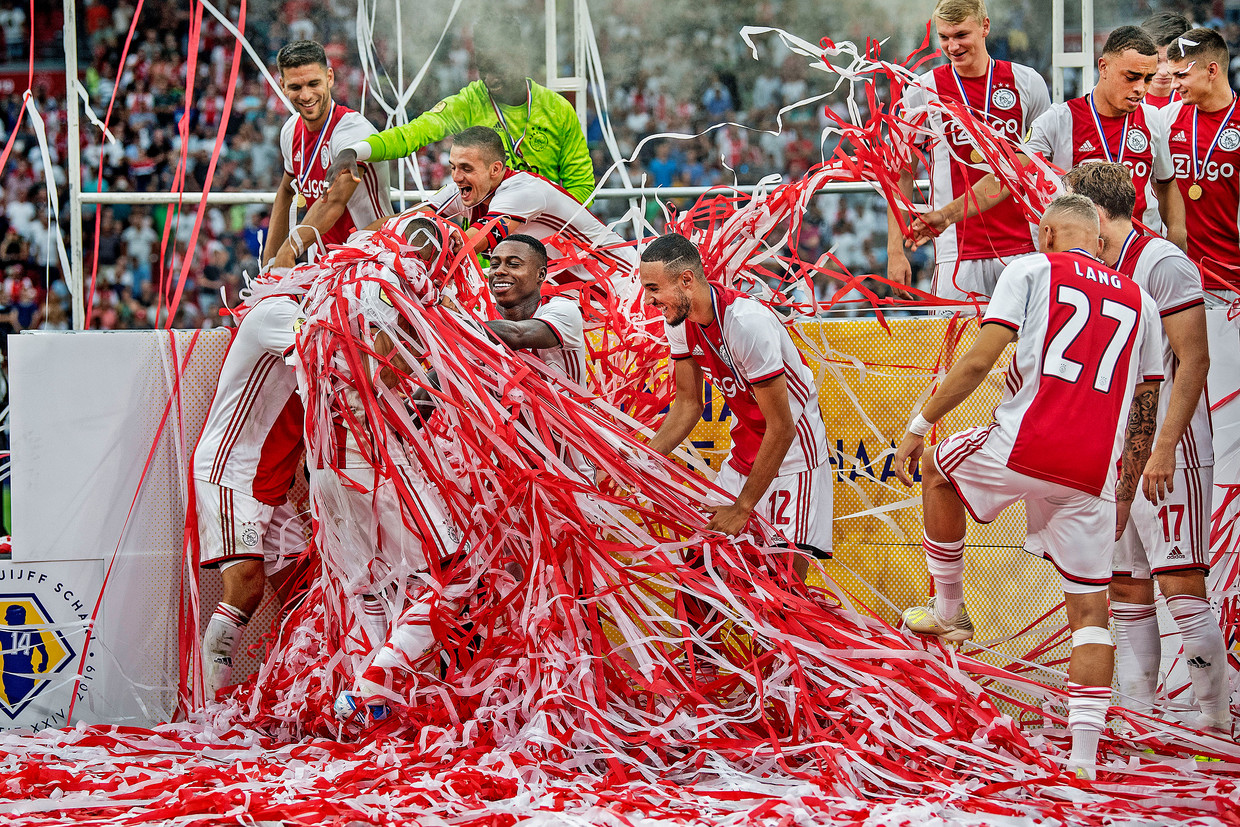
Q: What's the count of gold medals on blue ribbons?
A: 3